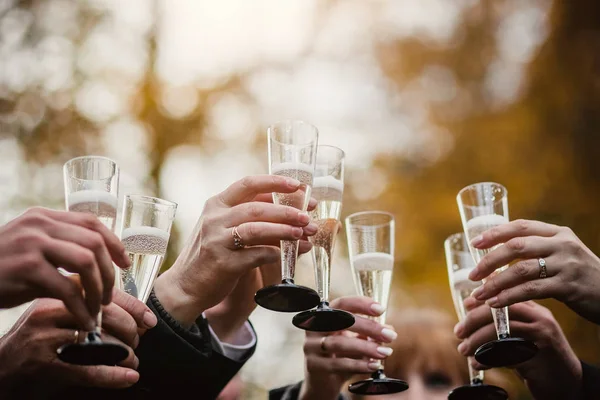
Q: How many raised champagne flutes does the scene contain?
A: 7